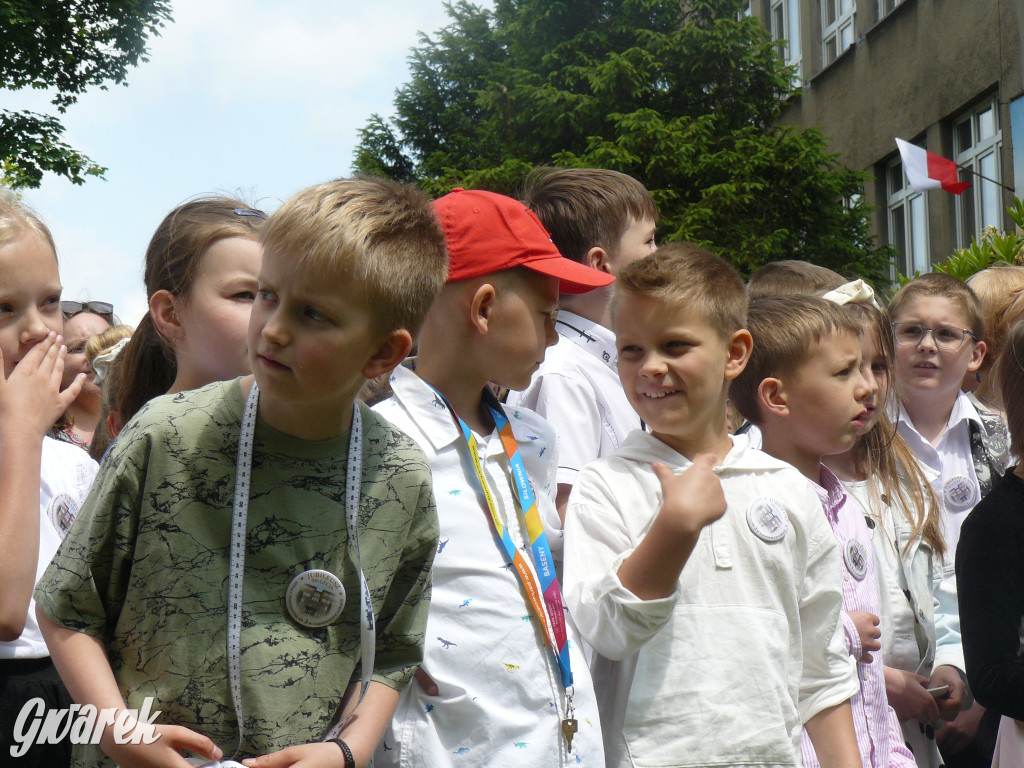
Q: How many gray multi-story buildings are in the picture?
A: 1